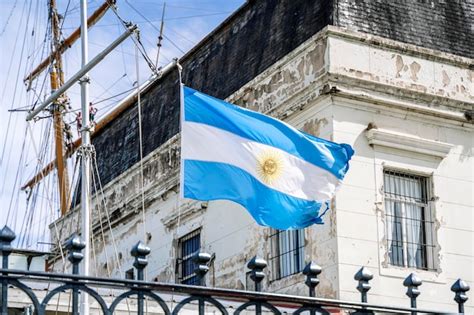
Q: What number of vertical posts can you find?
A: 9